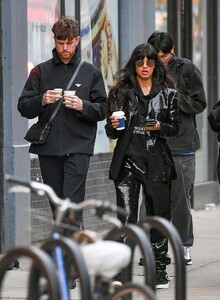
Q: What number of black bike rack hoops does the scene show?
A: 4